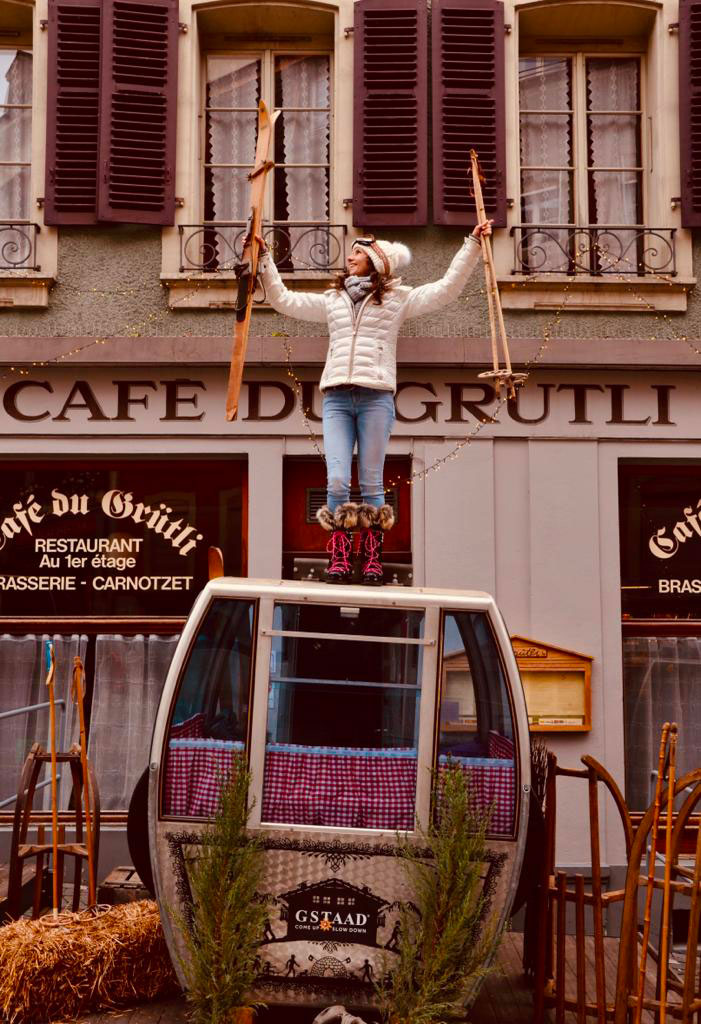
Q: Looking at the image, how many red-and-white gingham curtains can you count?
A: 3